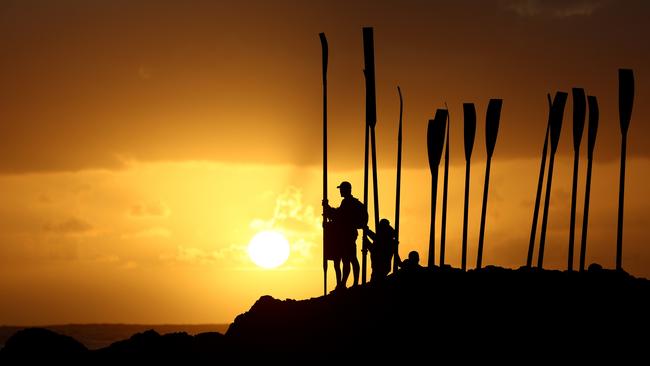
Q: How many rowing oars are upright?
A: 14